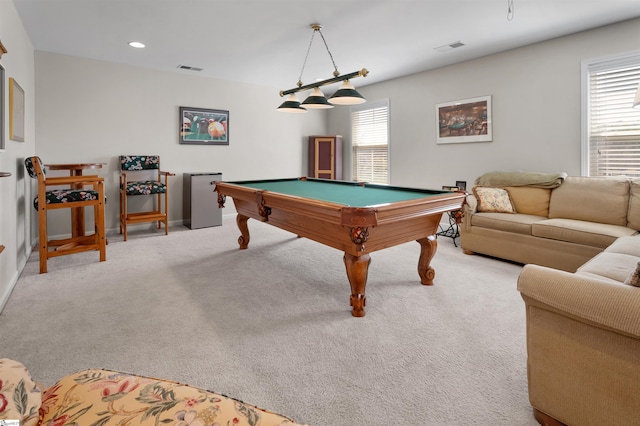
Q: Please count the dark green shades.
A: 3